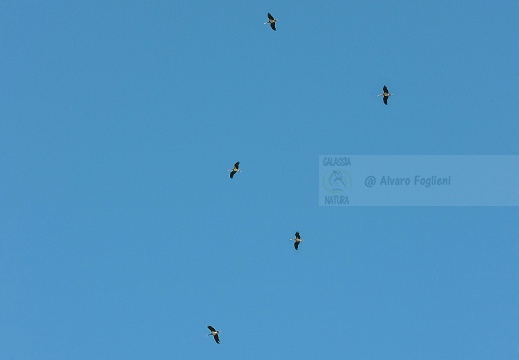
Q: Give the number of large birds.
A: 5